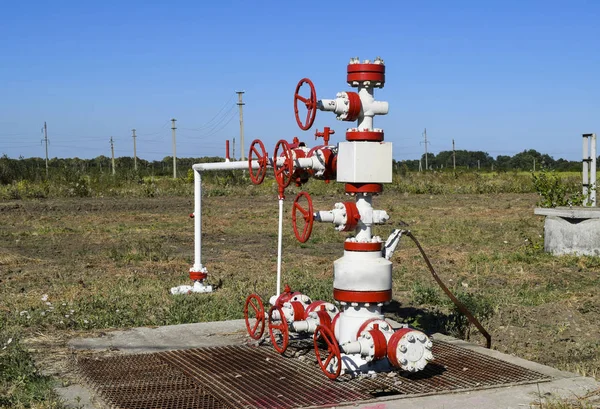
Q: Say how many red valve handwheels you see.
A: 7